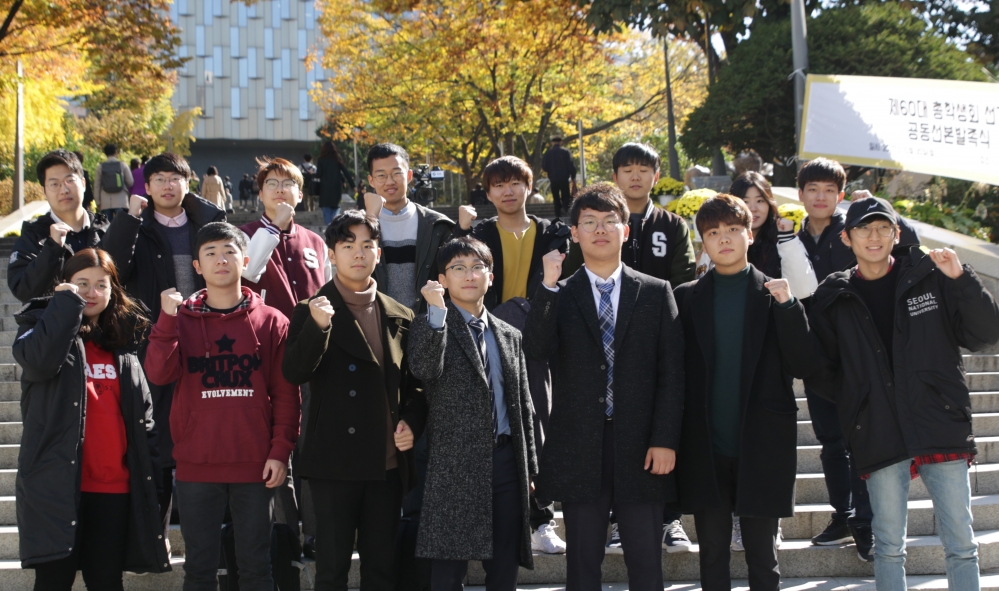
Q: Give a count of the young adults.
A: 15